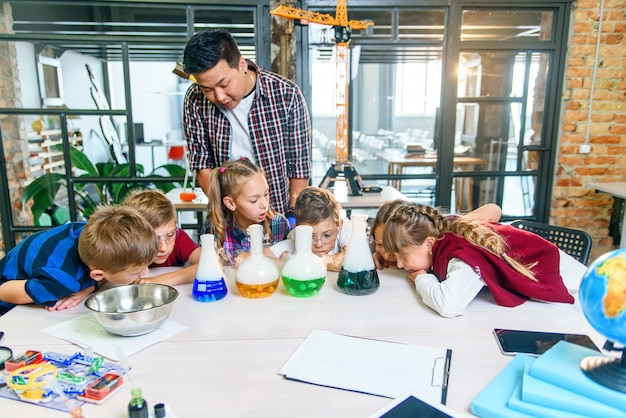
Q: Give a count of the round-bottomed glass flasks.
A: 2